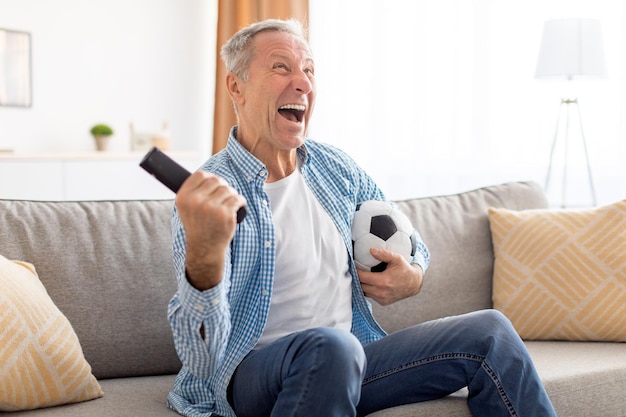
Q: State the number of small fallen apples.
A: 0